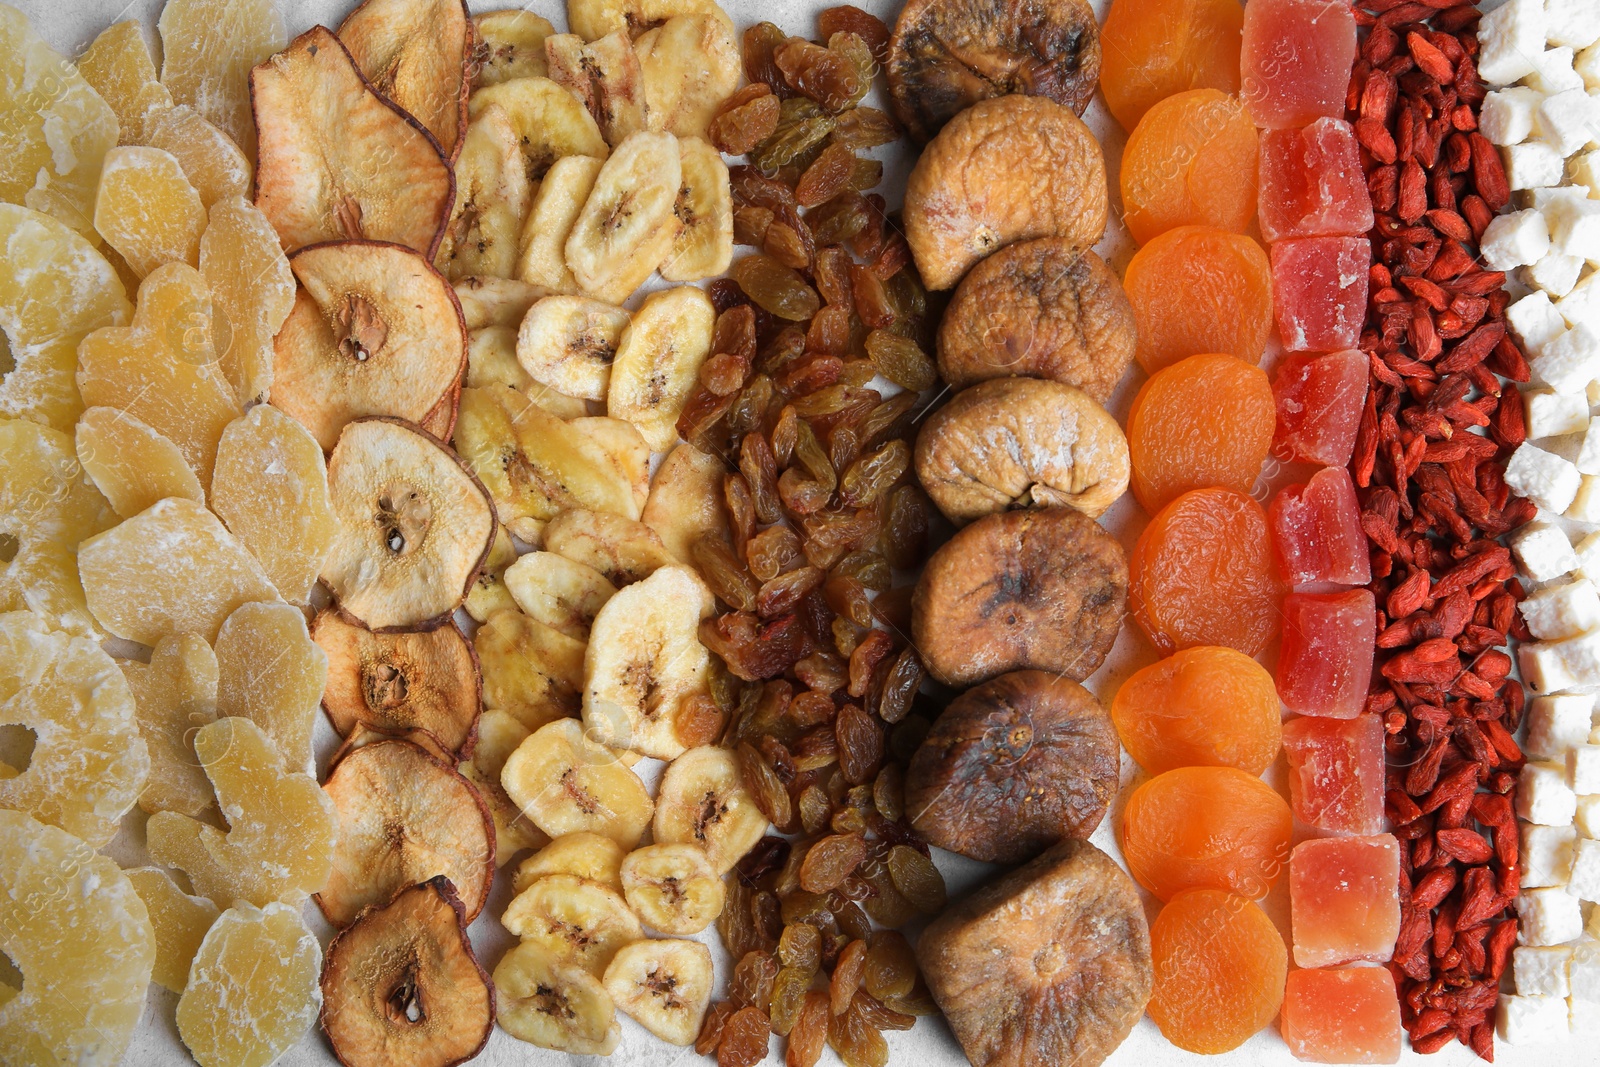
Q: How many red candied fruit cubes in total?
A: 9